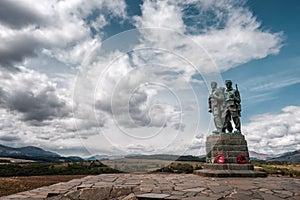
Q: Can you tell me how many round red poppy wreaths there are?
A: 2